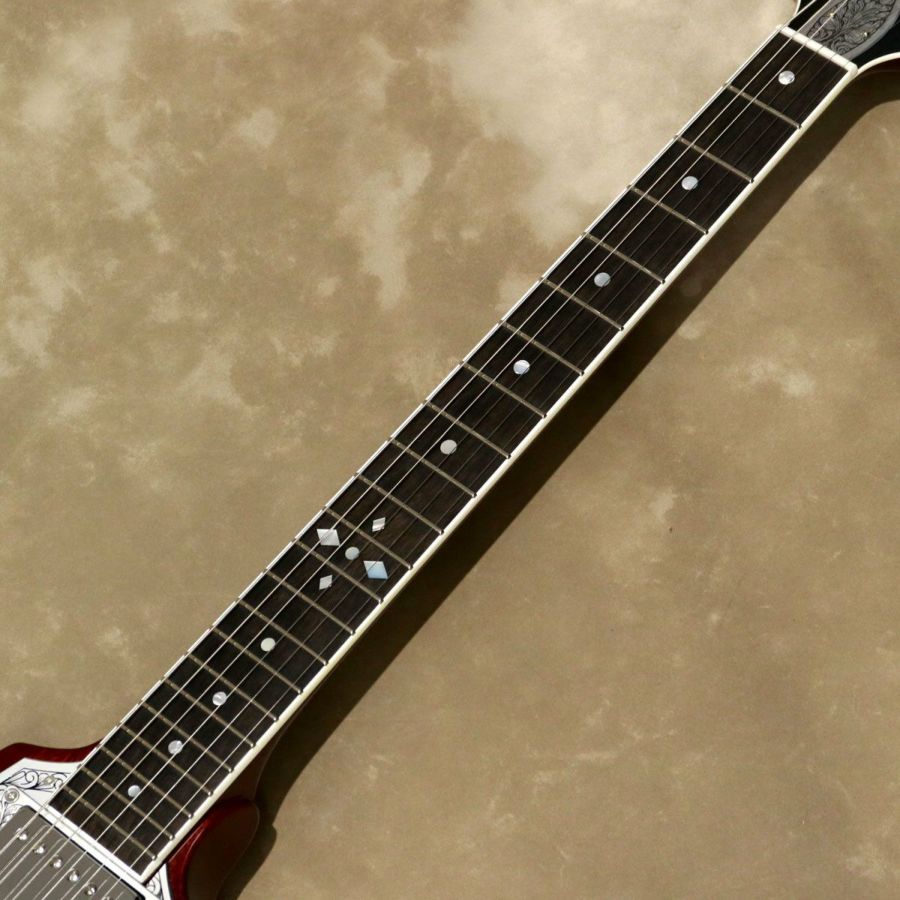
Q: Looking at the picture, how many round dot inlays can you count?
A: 10